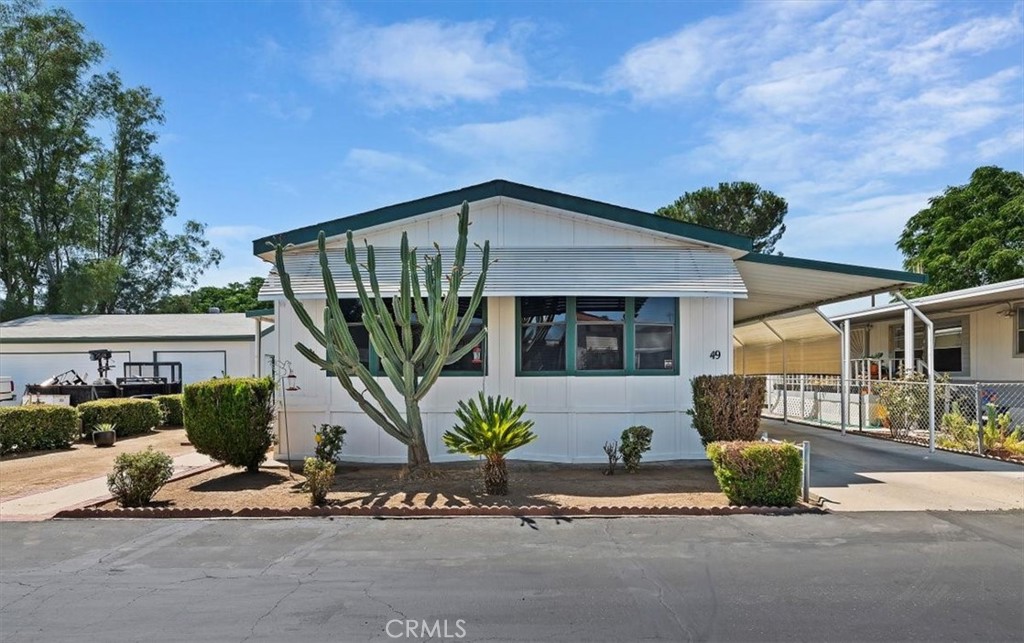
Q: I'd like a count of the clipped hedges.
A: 6